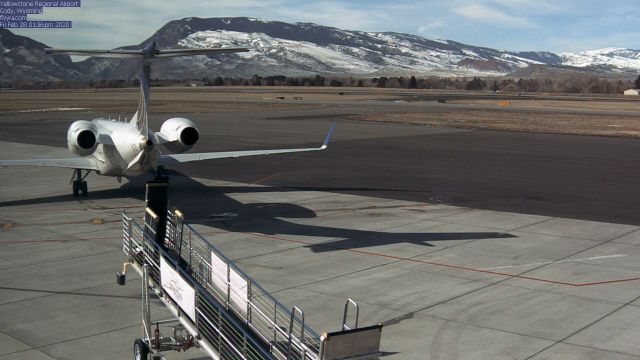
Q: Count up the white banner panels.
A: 2